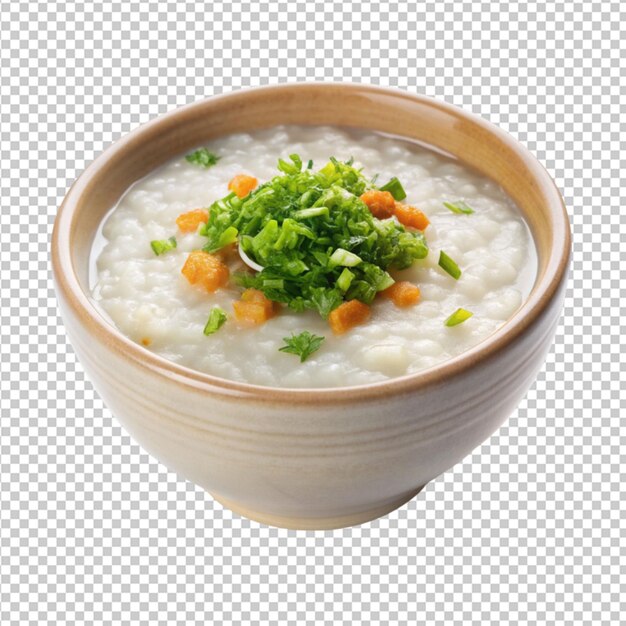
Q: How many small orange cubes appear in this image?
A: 8